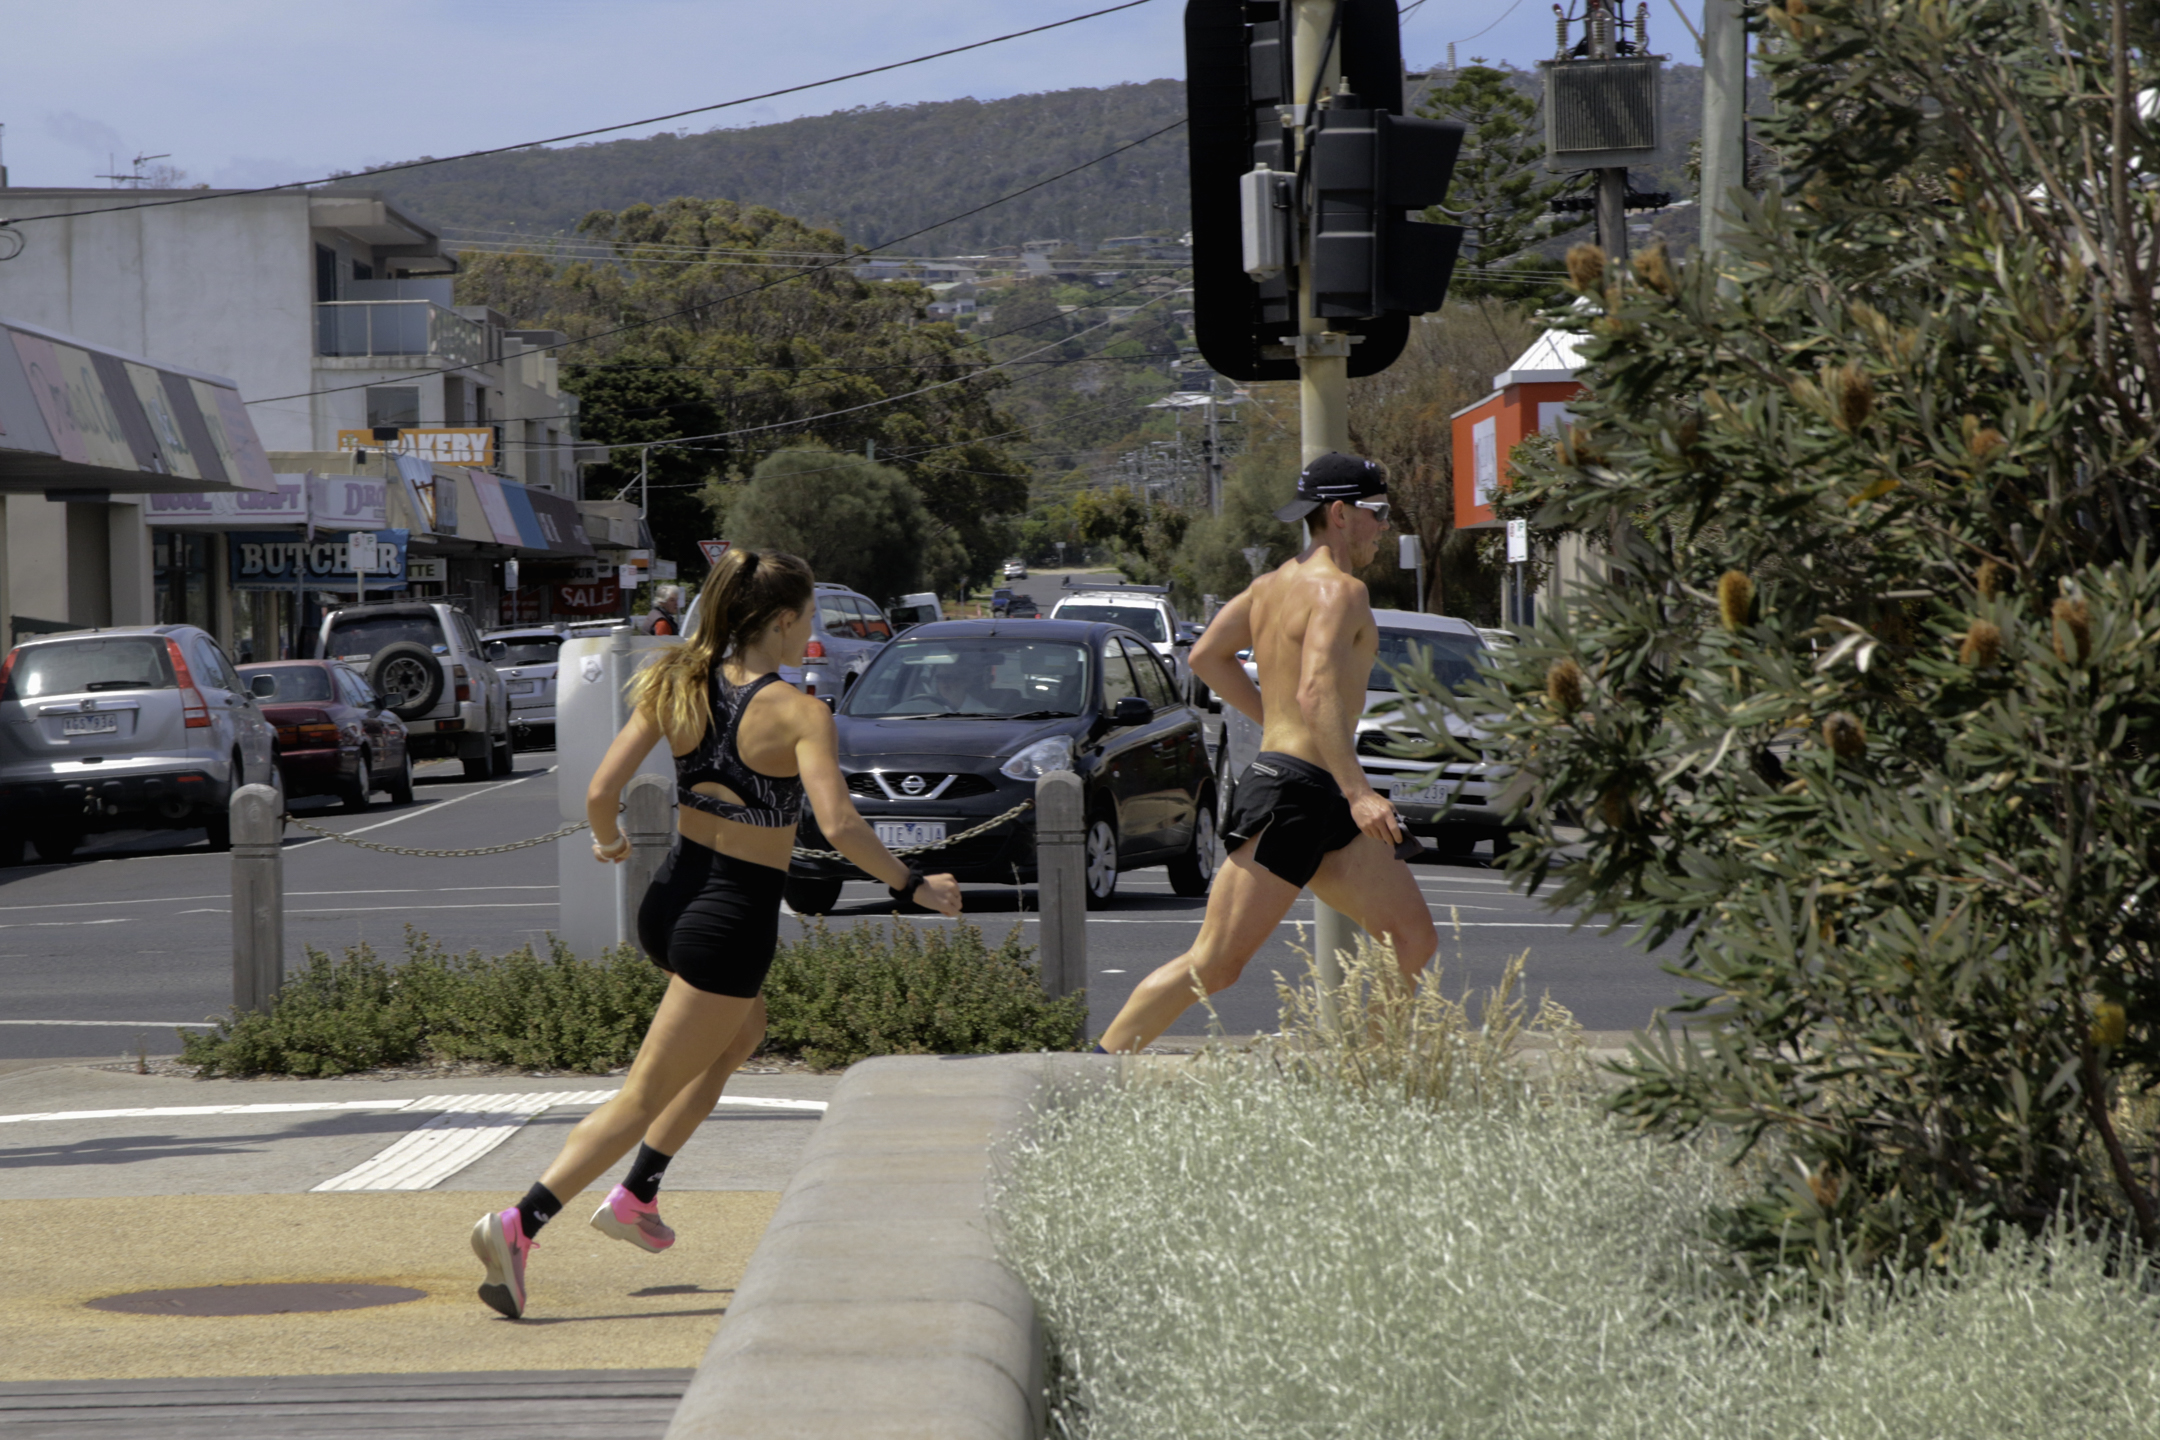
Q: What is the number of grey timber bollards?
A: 3